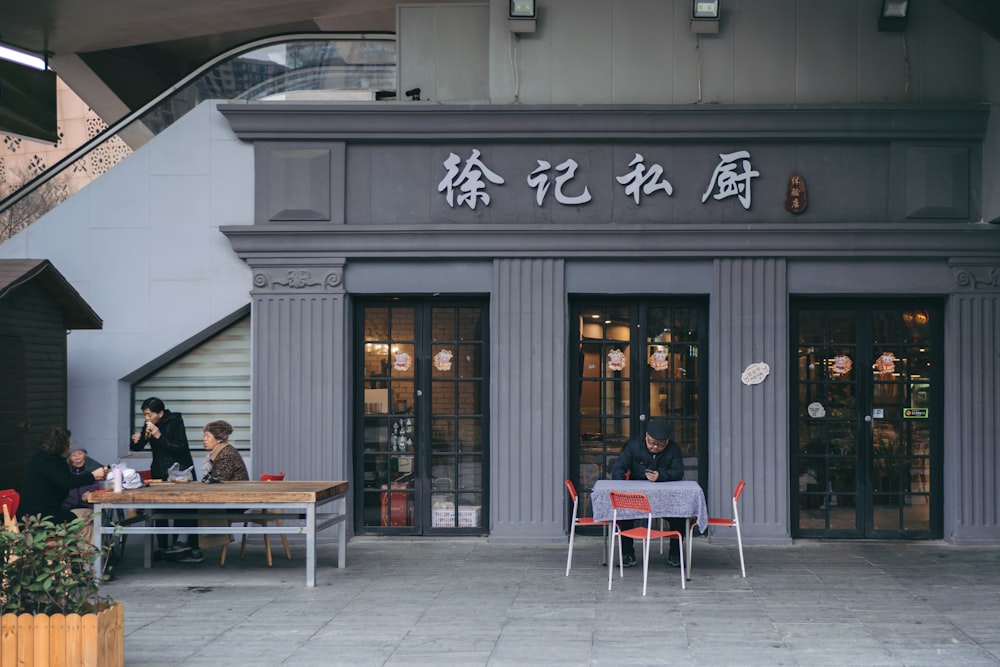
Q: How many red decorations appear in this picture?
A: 6